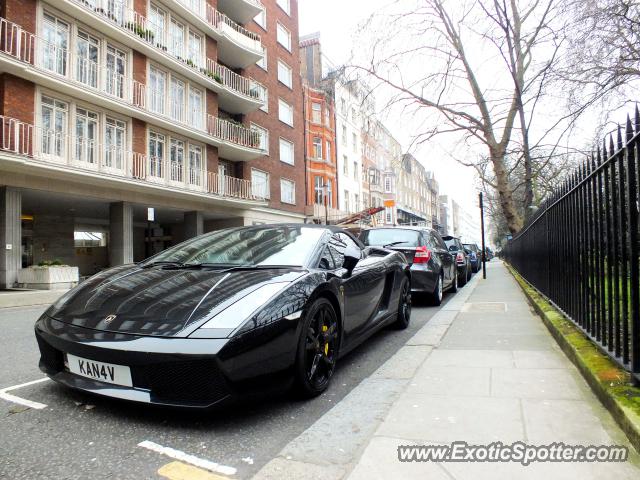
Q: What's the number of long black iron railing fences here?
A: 1